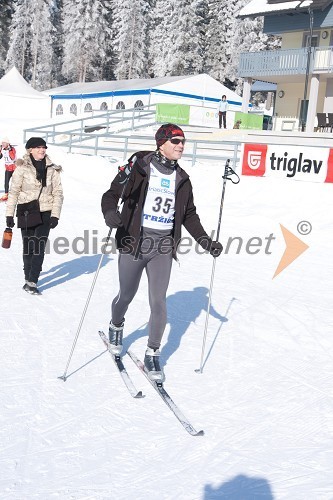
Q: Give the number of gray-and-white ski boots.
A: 2